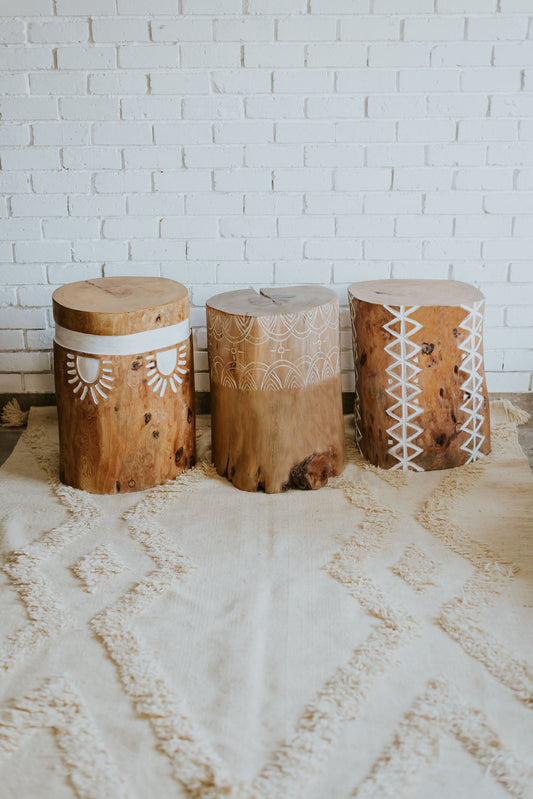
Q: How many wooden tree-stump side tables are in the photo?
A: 3